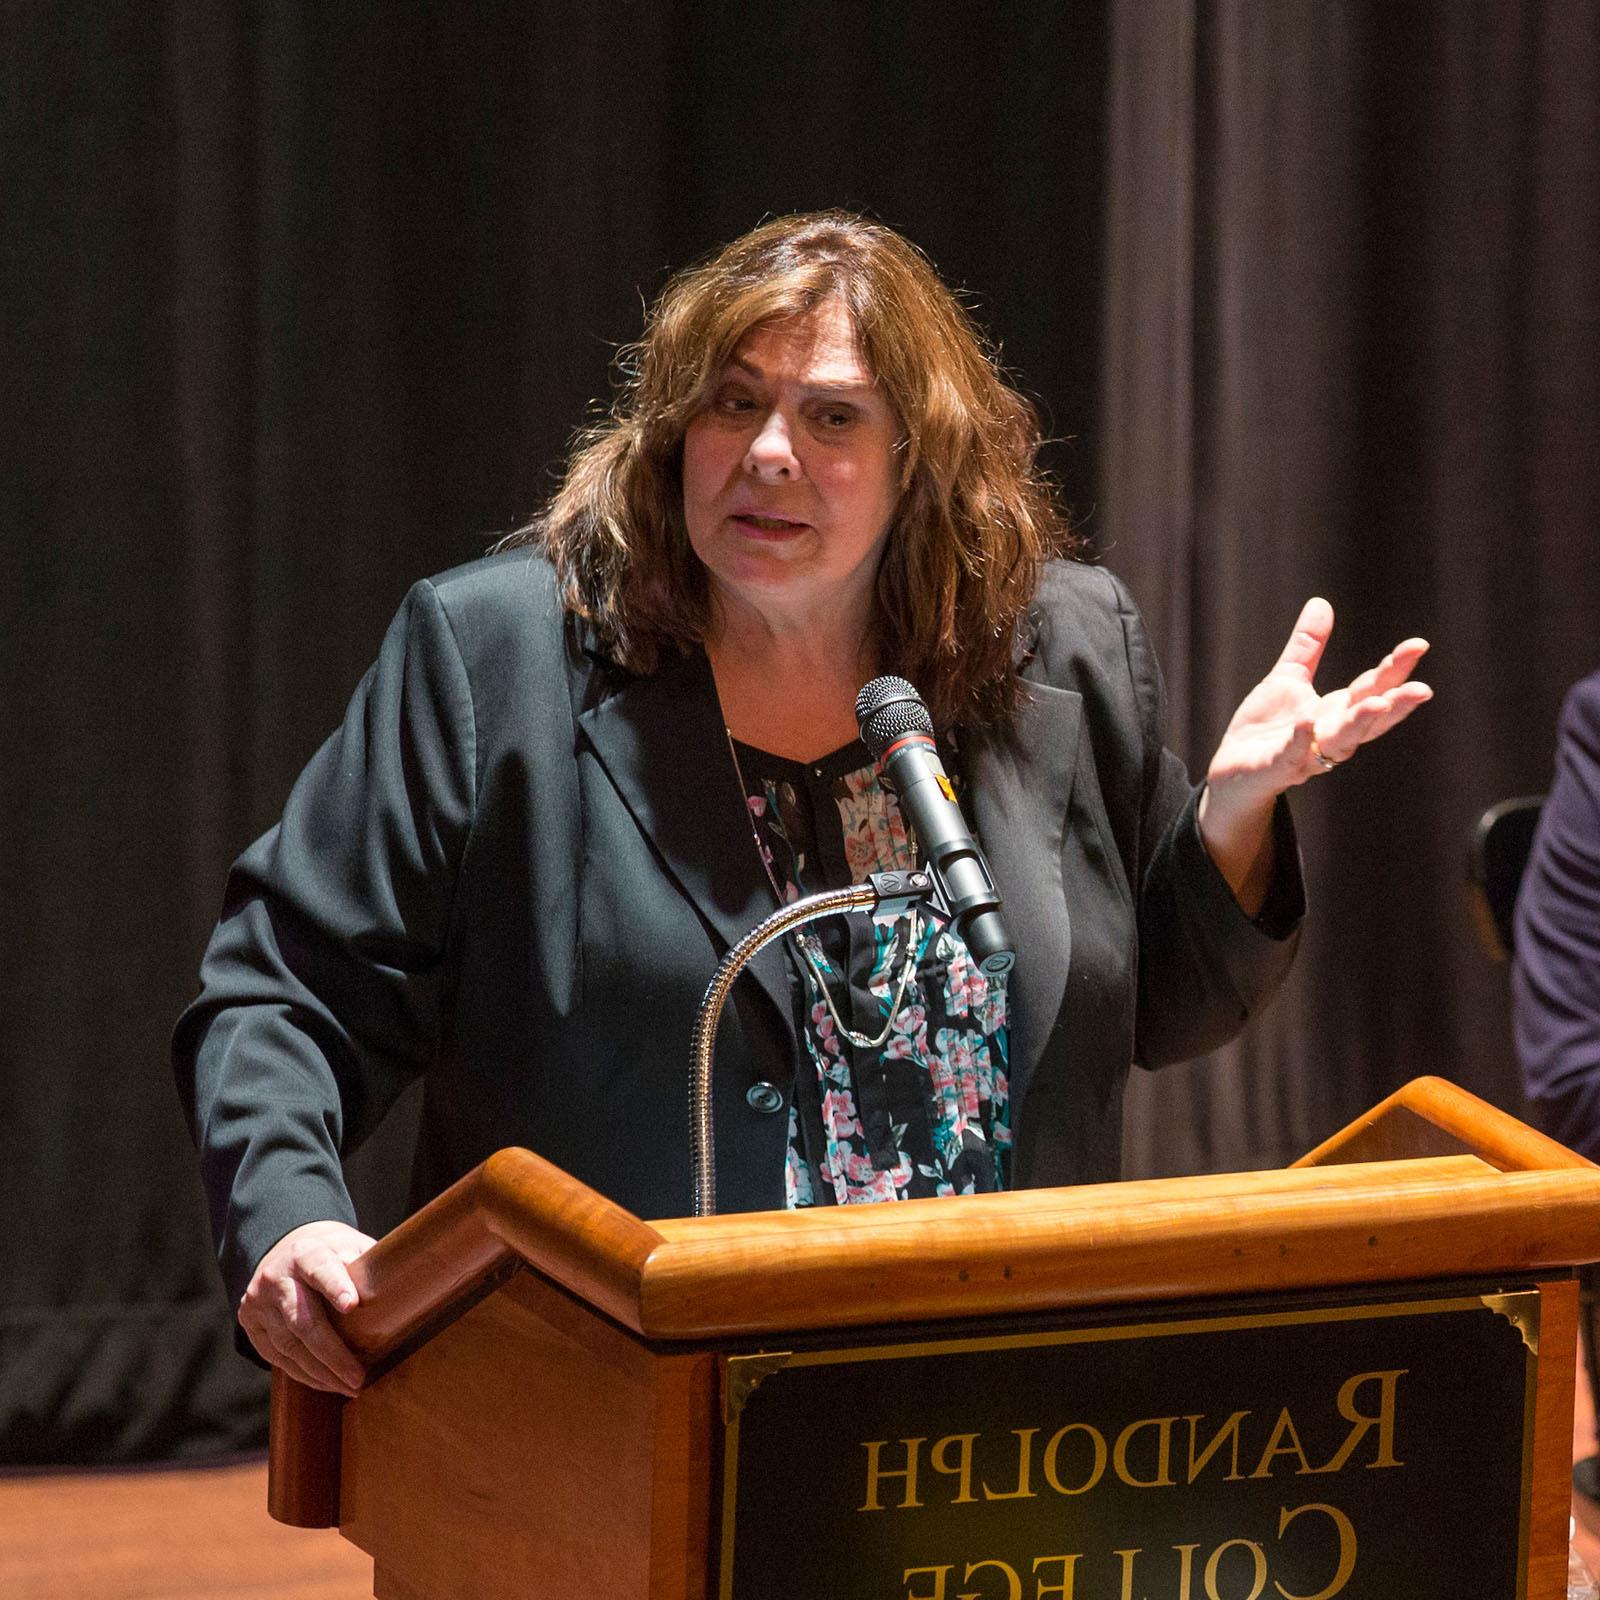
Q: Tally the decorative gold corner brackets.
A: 2